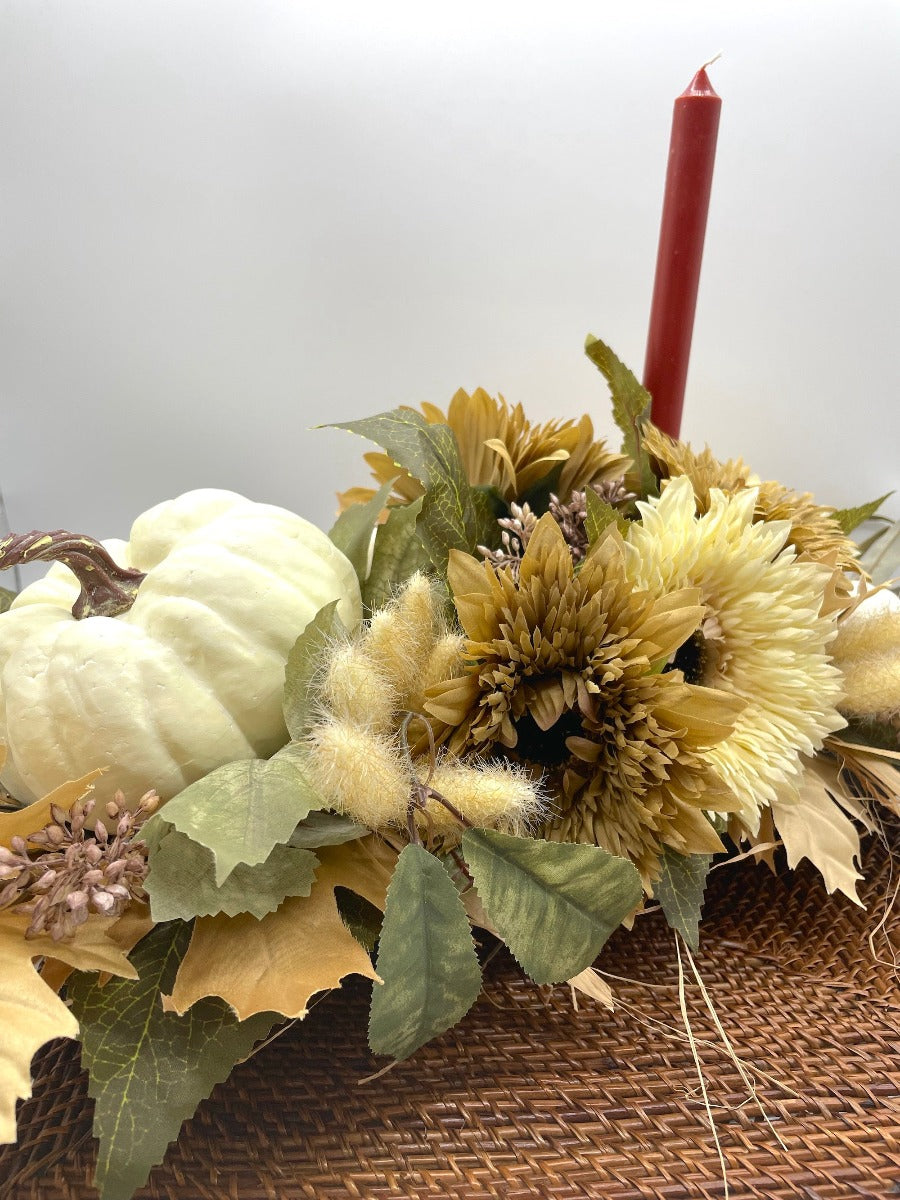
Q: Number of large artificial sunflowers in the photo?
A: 4